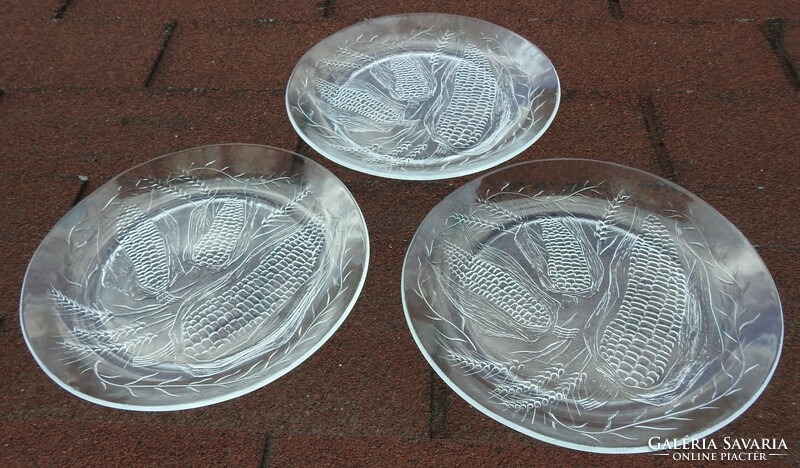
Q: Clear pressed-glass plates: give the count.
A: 3